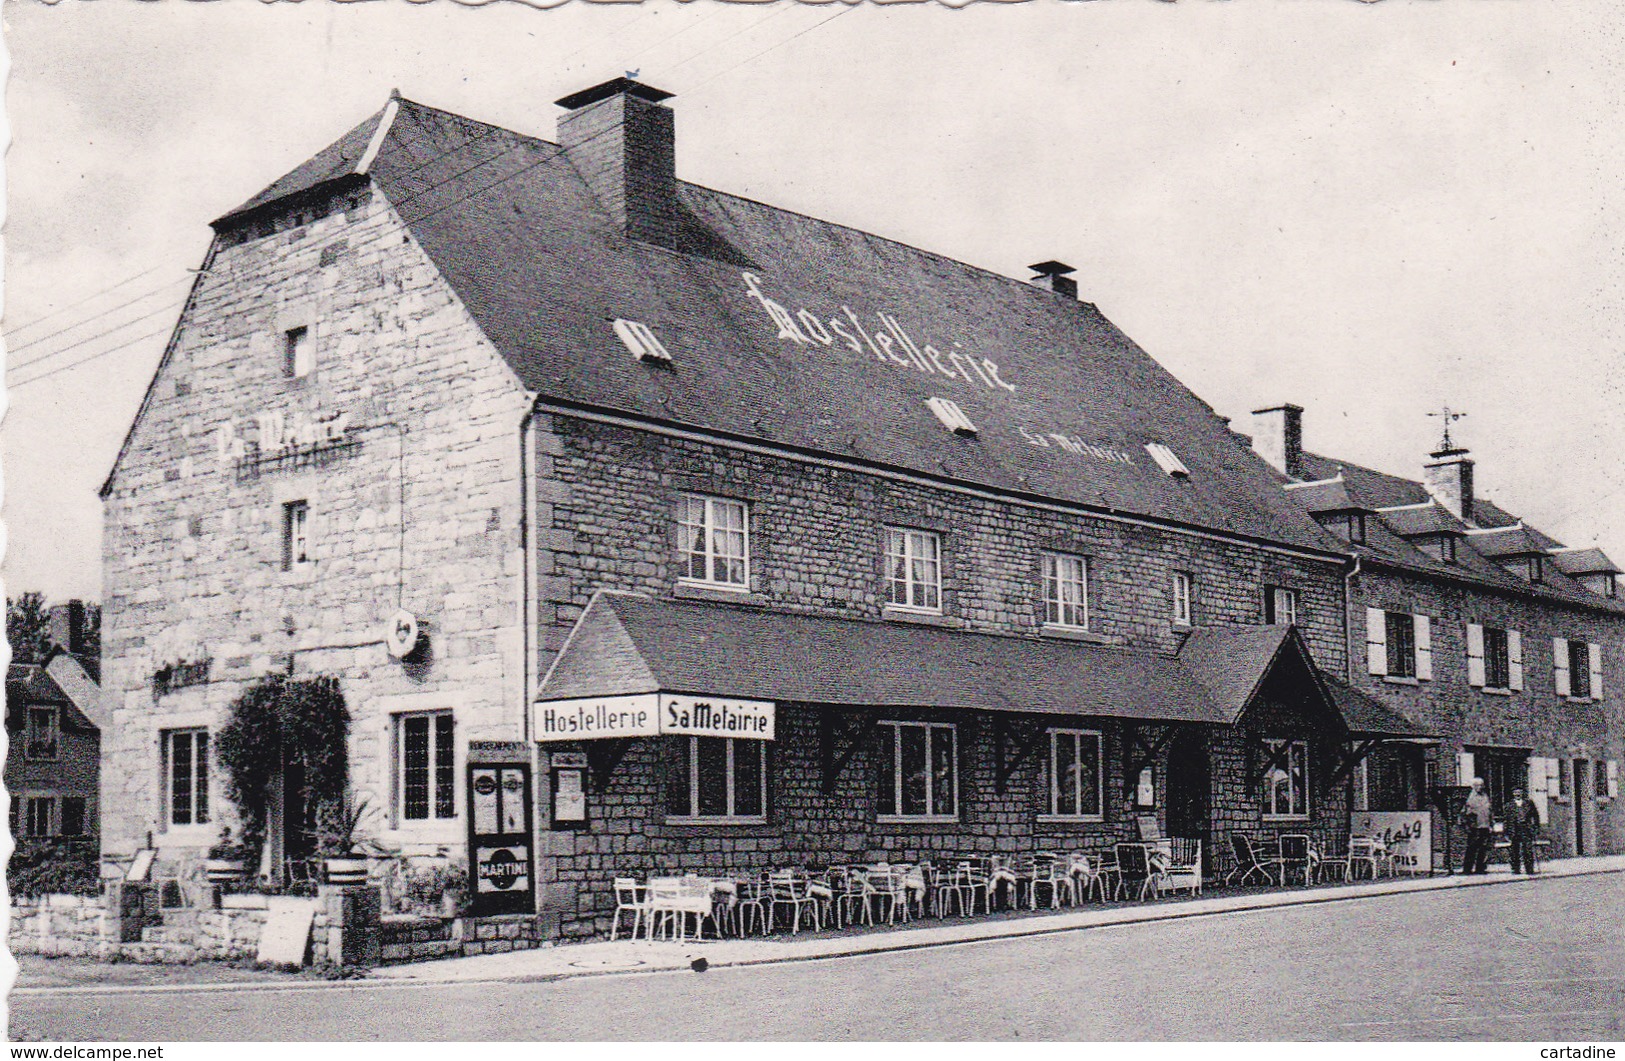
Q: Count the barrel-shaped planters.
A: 2